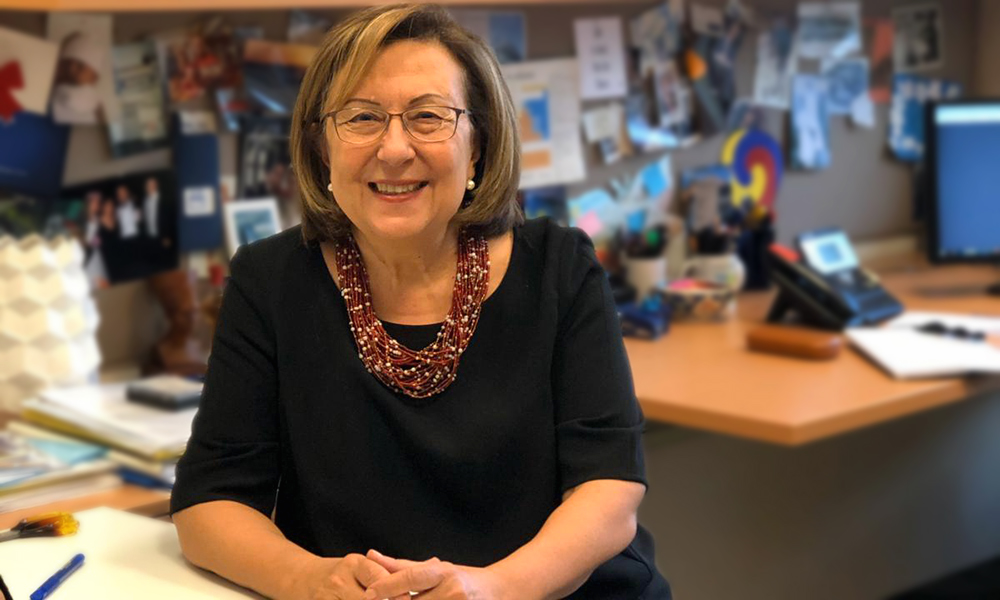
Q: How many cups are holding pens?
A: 2